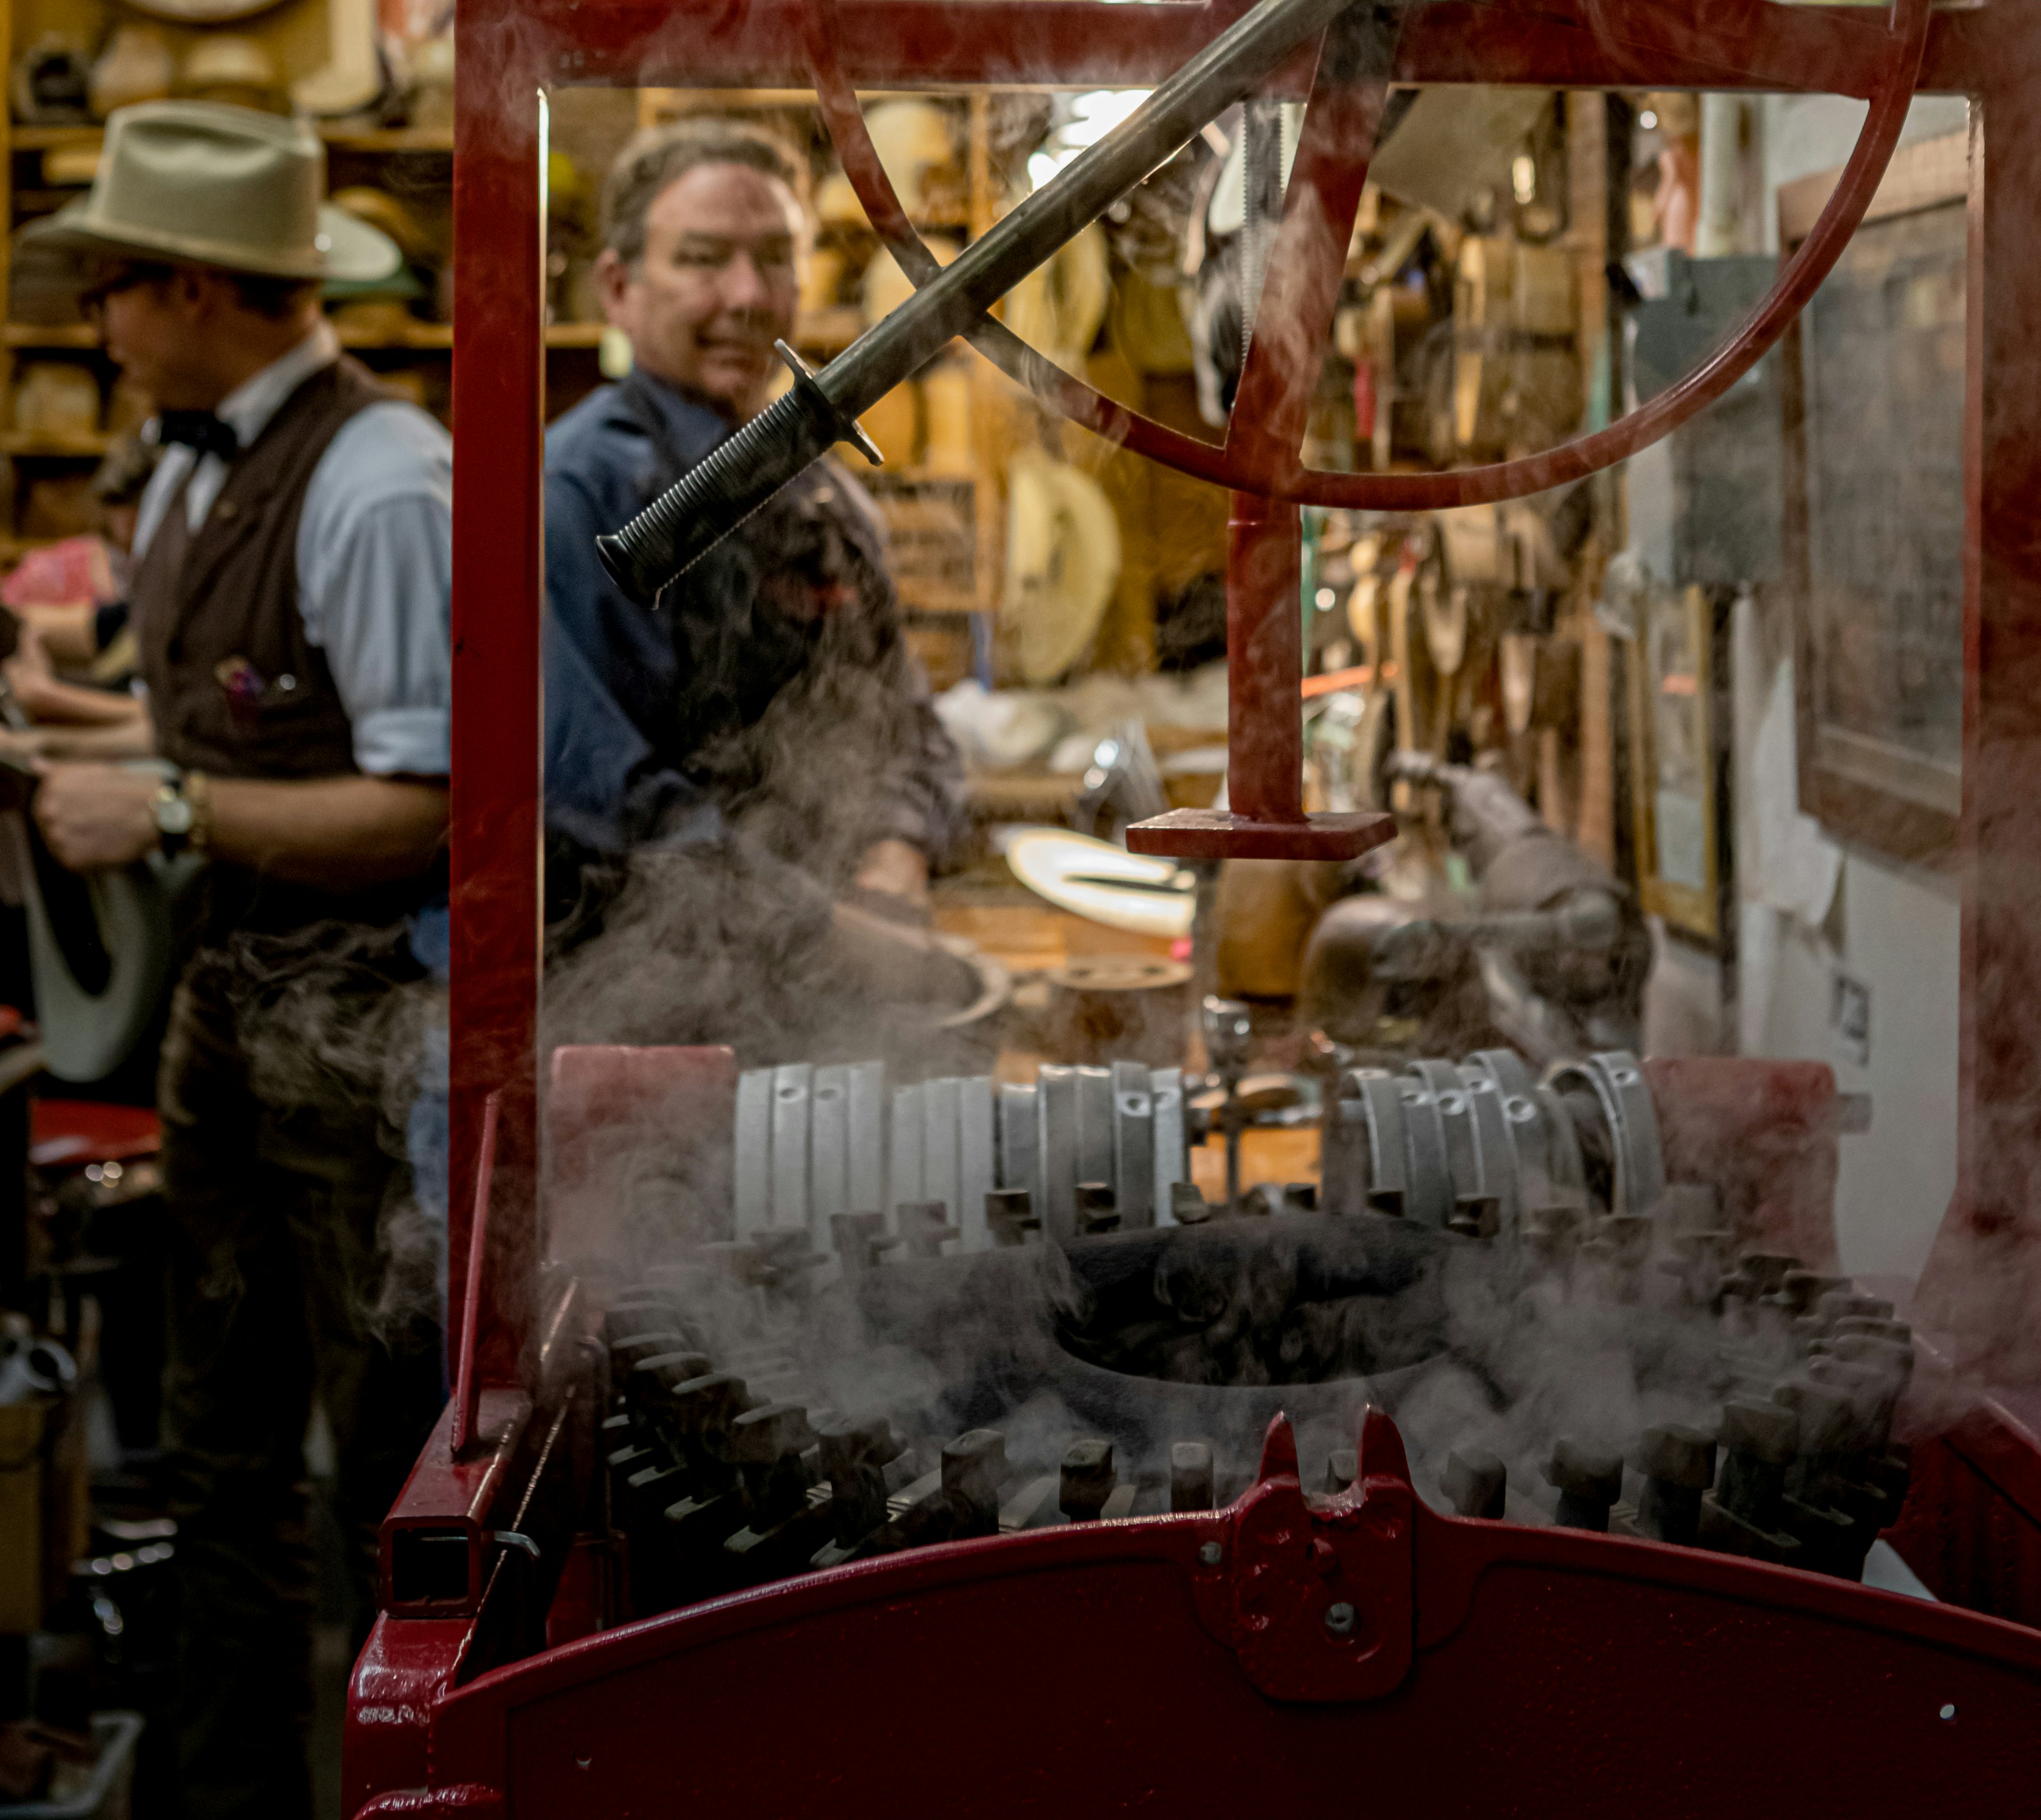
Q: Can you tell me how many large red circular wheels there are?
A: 1